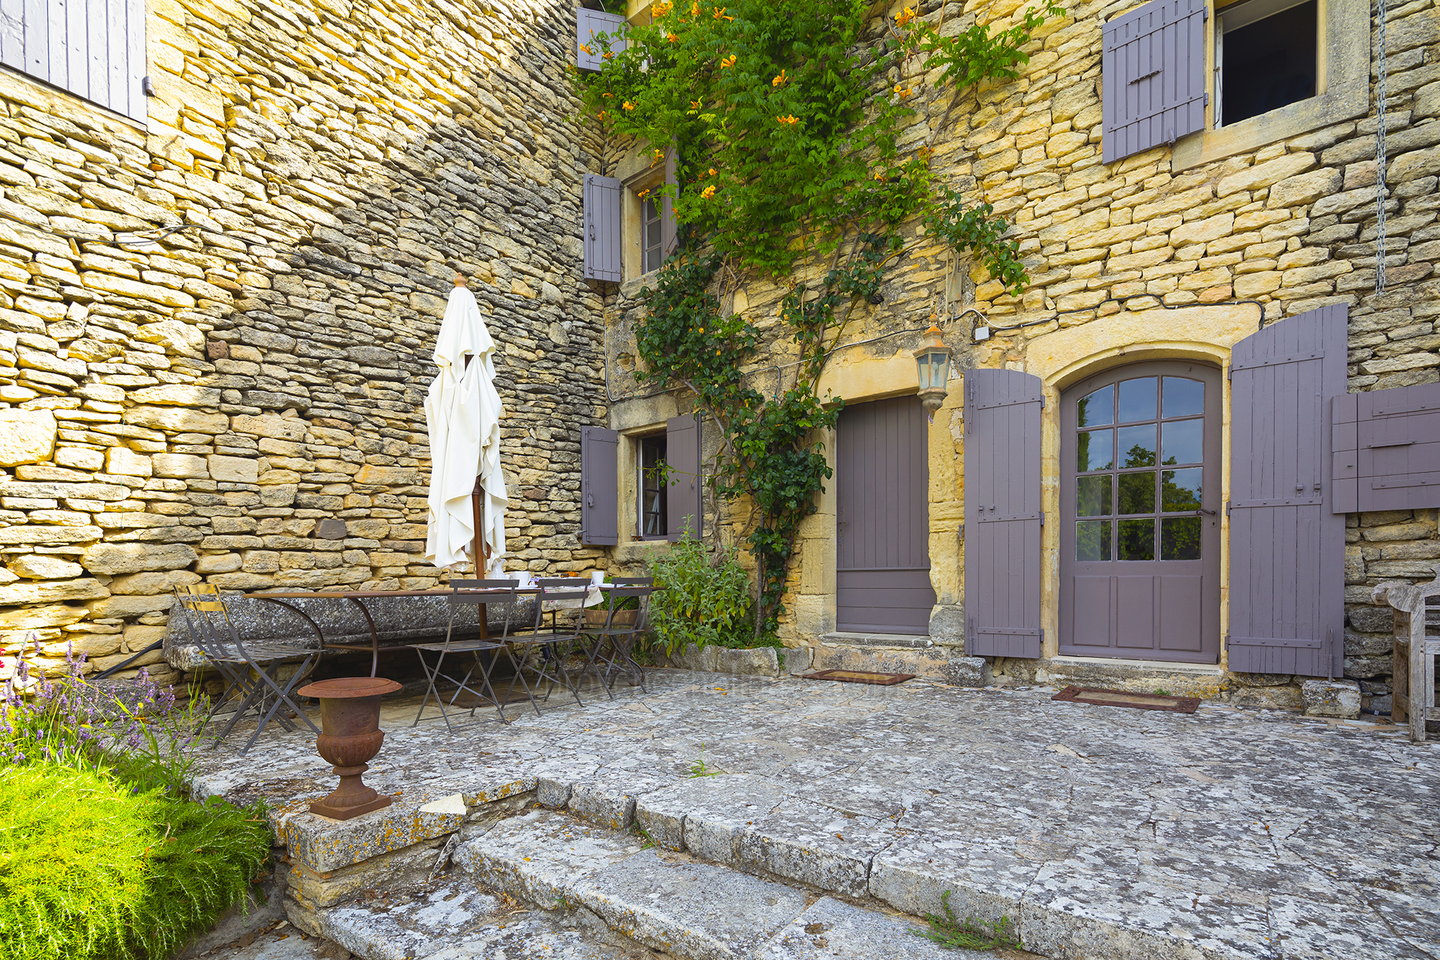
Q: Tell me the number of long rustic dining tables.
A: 1